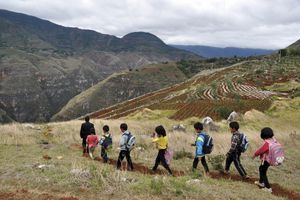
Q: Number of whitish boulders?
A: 3